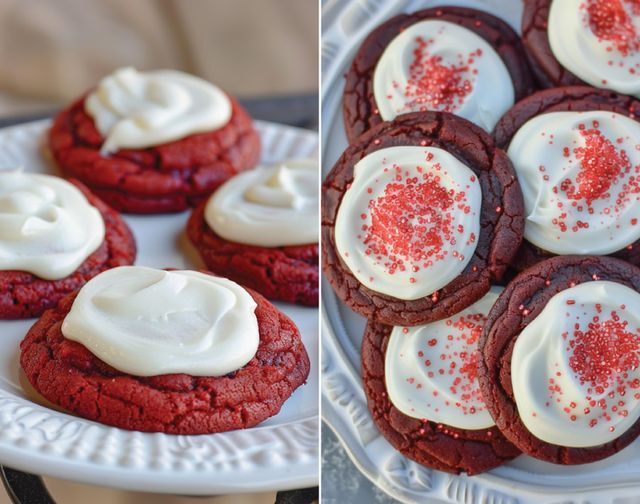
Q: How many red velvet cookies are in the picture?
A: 10